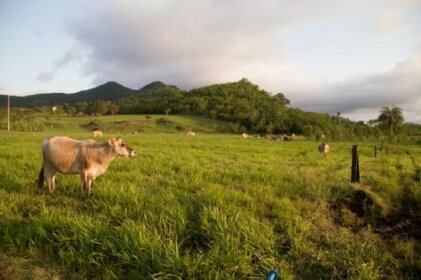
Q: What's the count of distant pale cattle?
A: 4